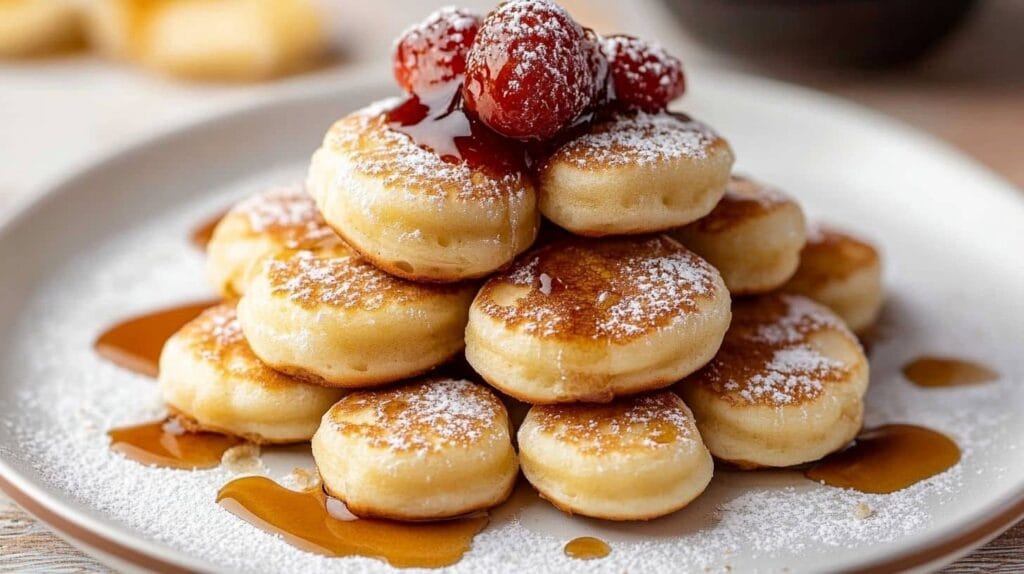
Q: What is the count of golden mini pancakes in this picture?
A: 11